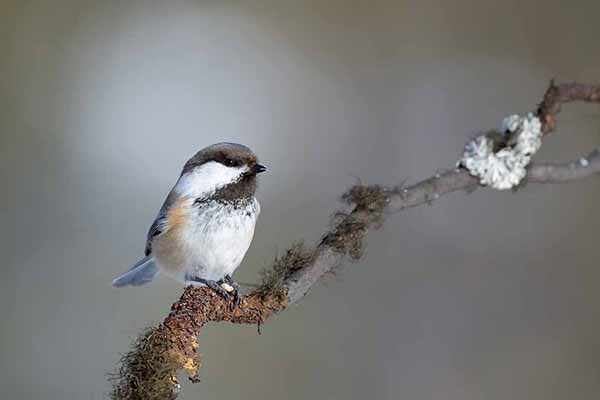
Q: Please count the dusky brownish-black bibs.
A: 1